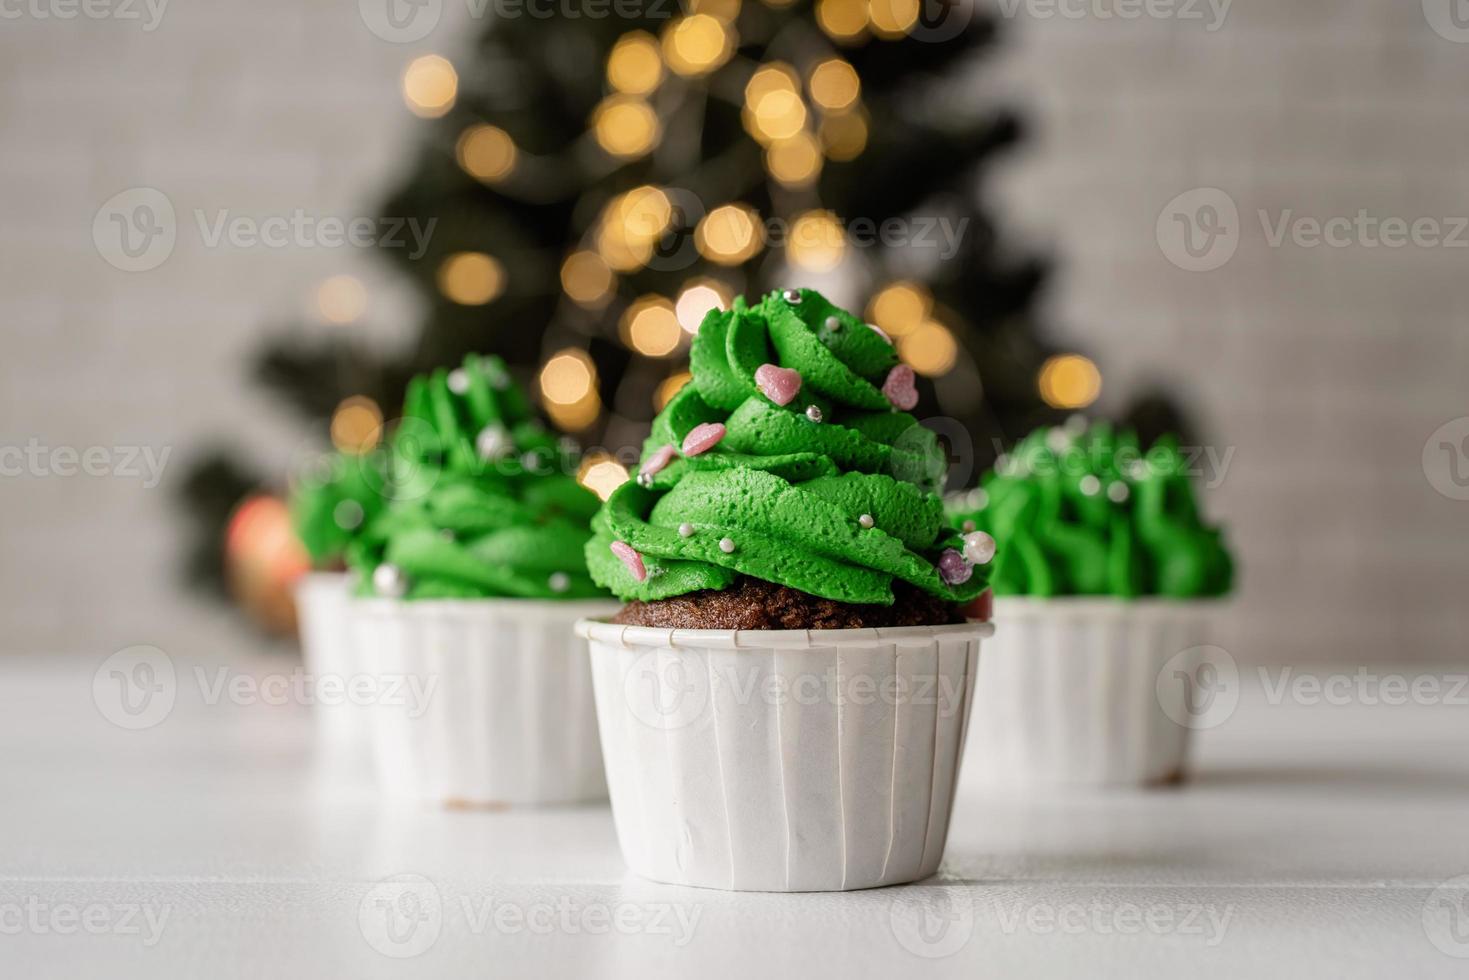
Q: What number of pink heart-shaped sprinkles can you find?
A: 5